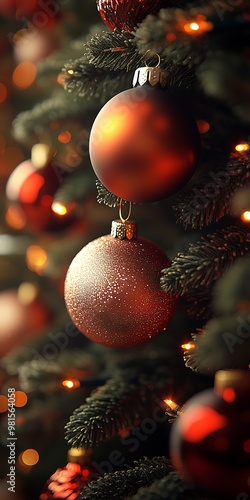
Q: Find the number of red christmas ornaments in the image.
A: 7